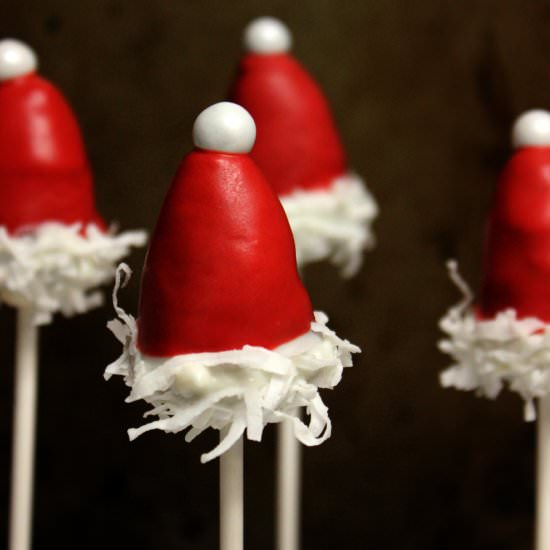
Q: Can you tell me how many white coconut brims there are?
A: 4